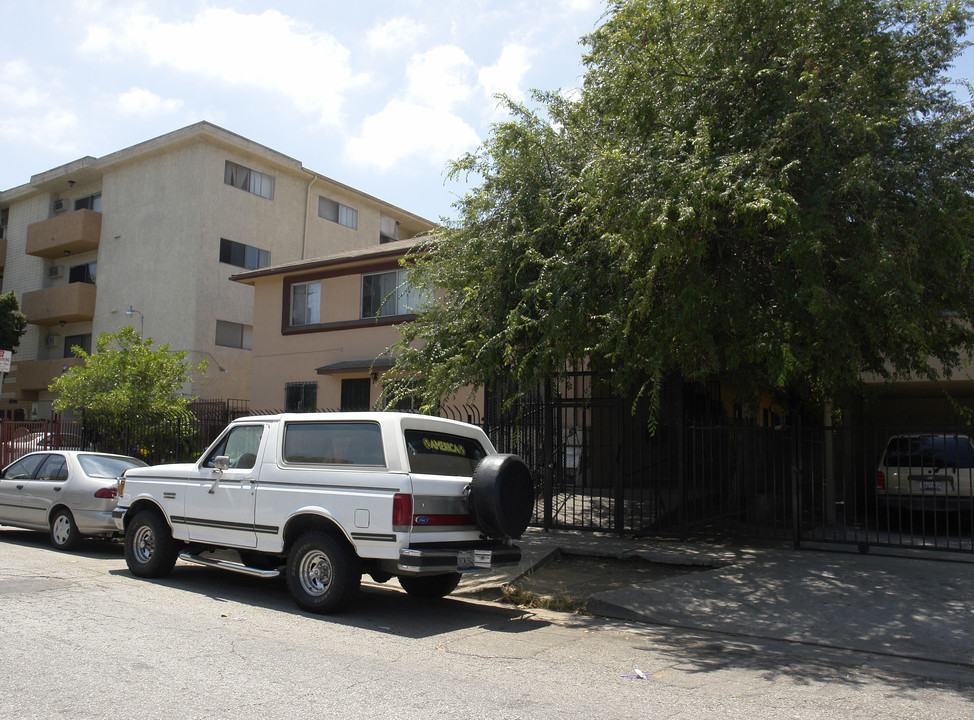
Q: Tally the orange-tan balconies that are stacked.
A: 3